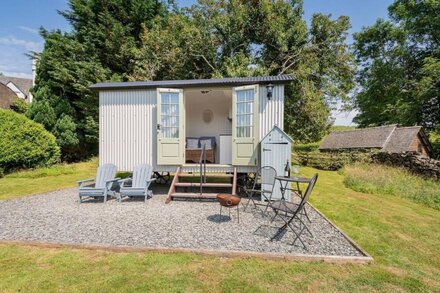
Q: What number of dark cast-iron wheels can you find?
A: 2